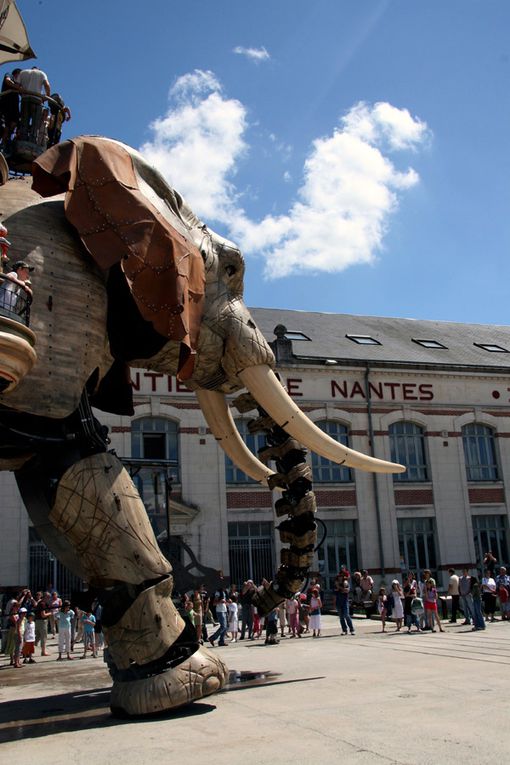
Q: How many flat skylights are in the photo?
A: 4